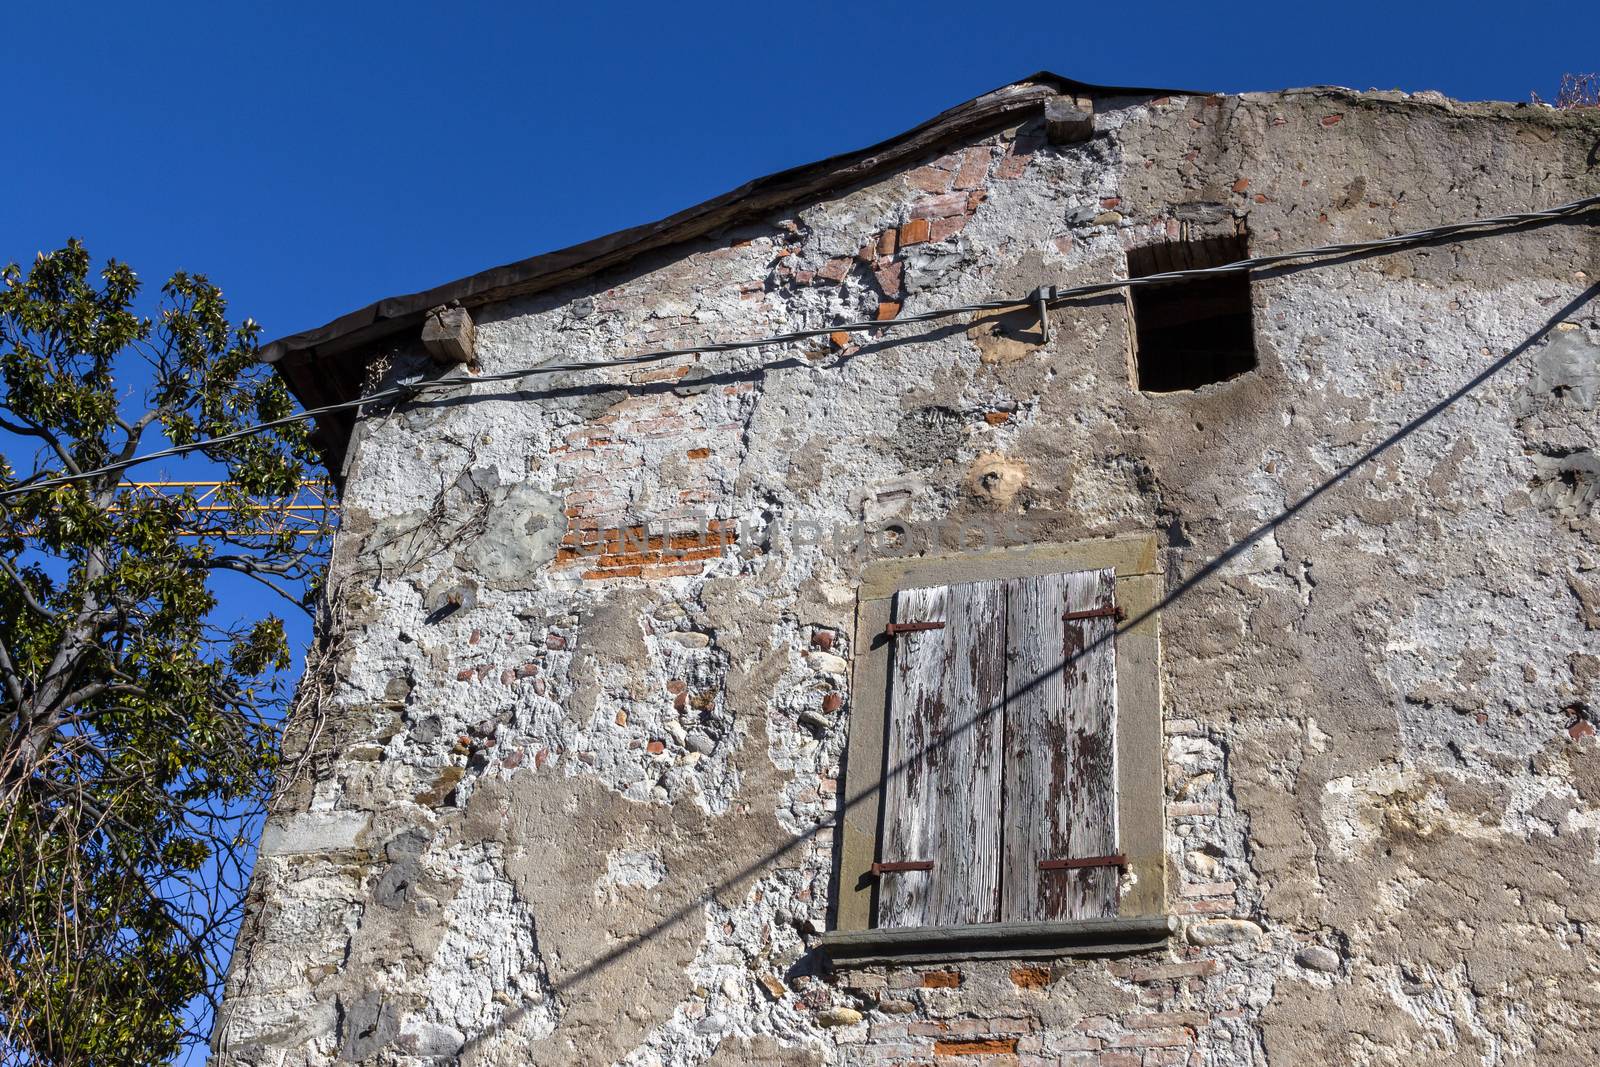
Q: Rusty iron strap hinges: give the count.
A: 4